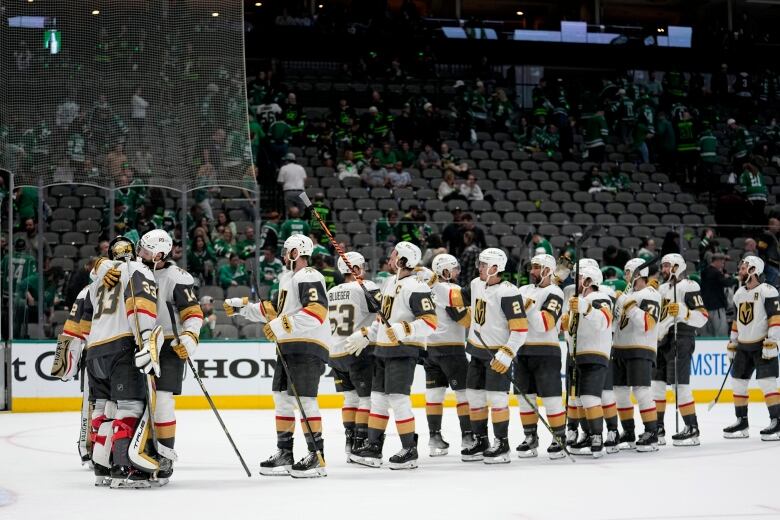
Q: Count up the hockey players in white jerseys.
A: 14